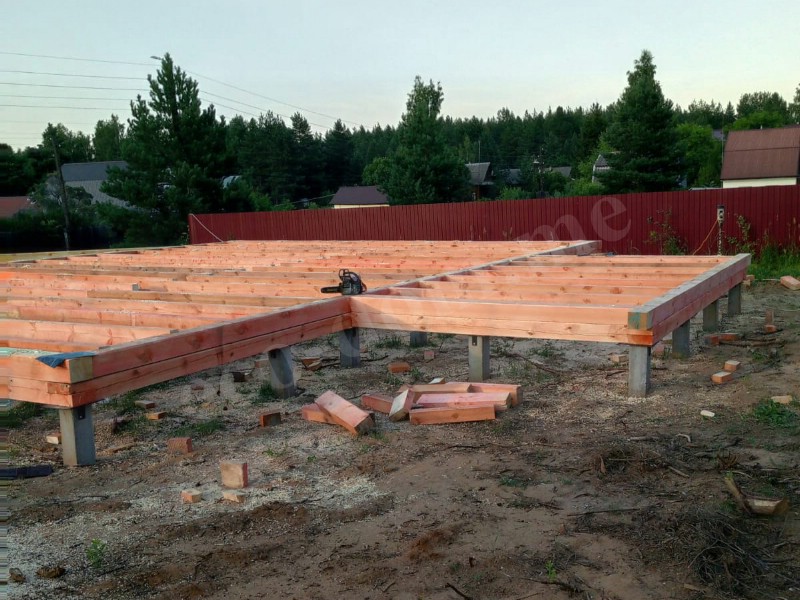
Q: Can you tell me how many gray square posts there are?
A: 9